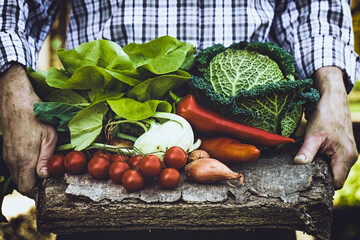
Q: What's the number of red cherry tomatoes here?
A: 11